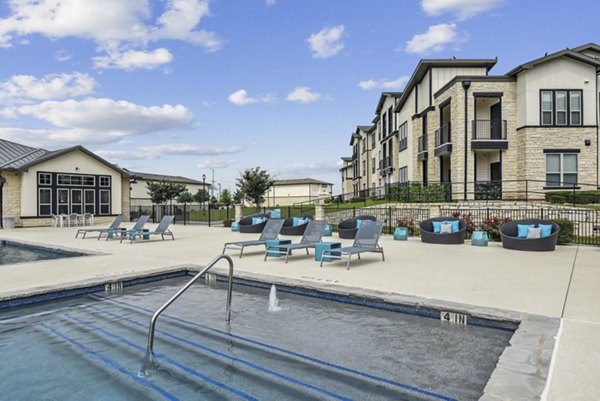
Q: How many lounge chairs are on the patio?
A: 6